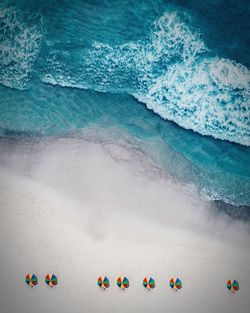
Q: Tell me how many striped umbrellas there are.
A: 7